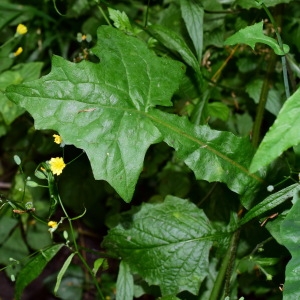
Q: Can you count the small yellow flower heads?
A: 5